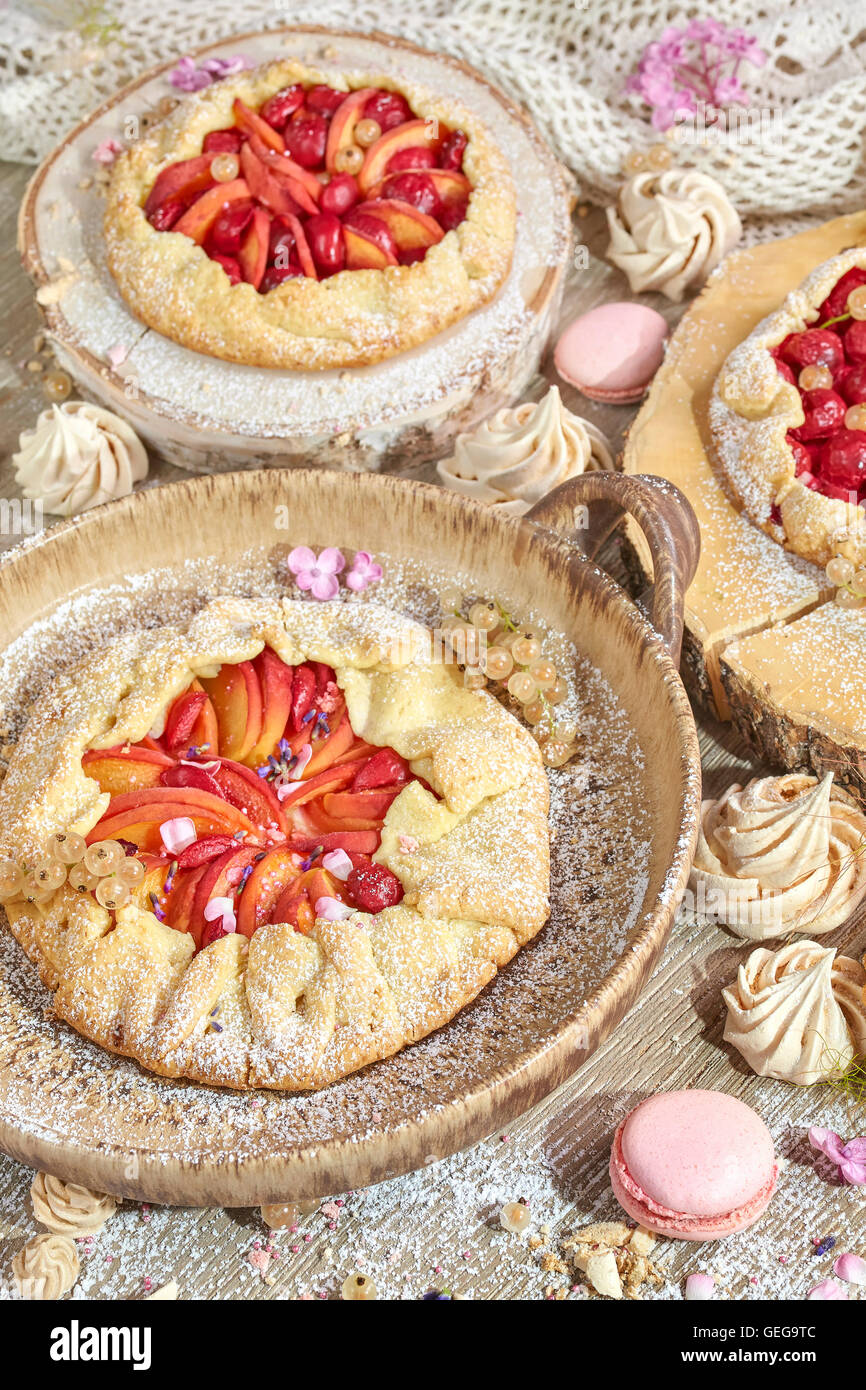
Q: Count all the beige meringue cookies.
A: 7